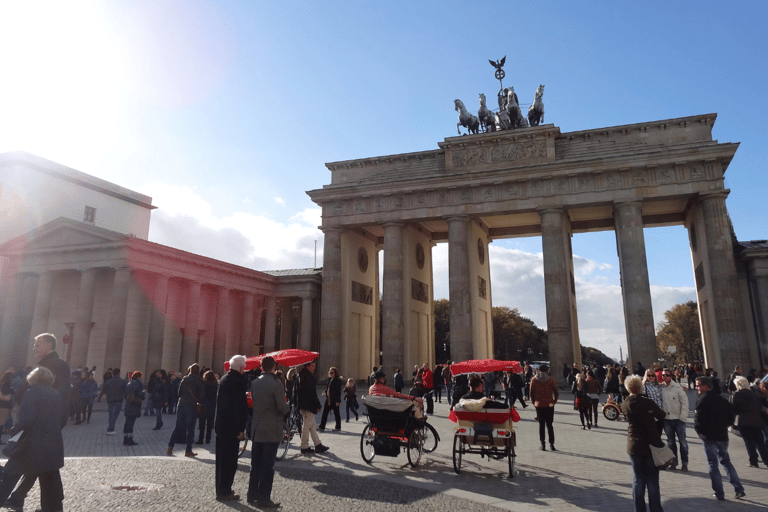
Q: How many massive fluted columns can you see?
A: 6